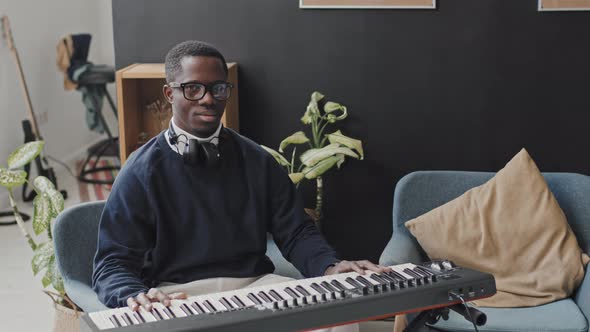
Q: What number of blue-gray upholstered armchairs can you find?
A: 2